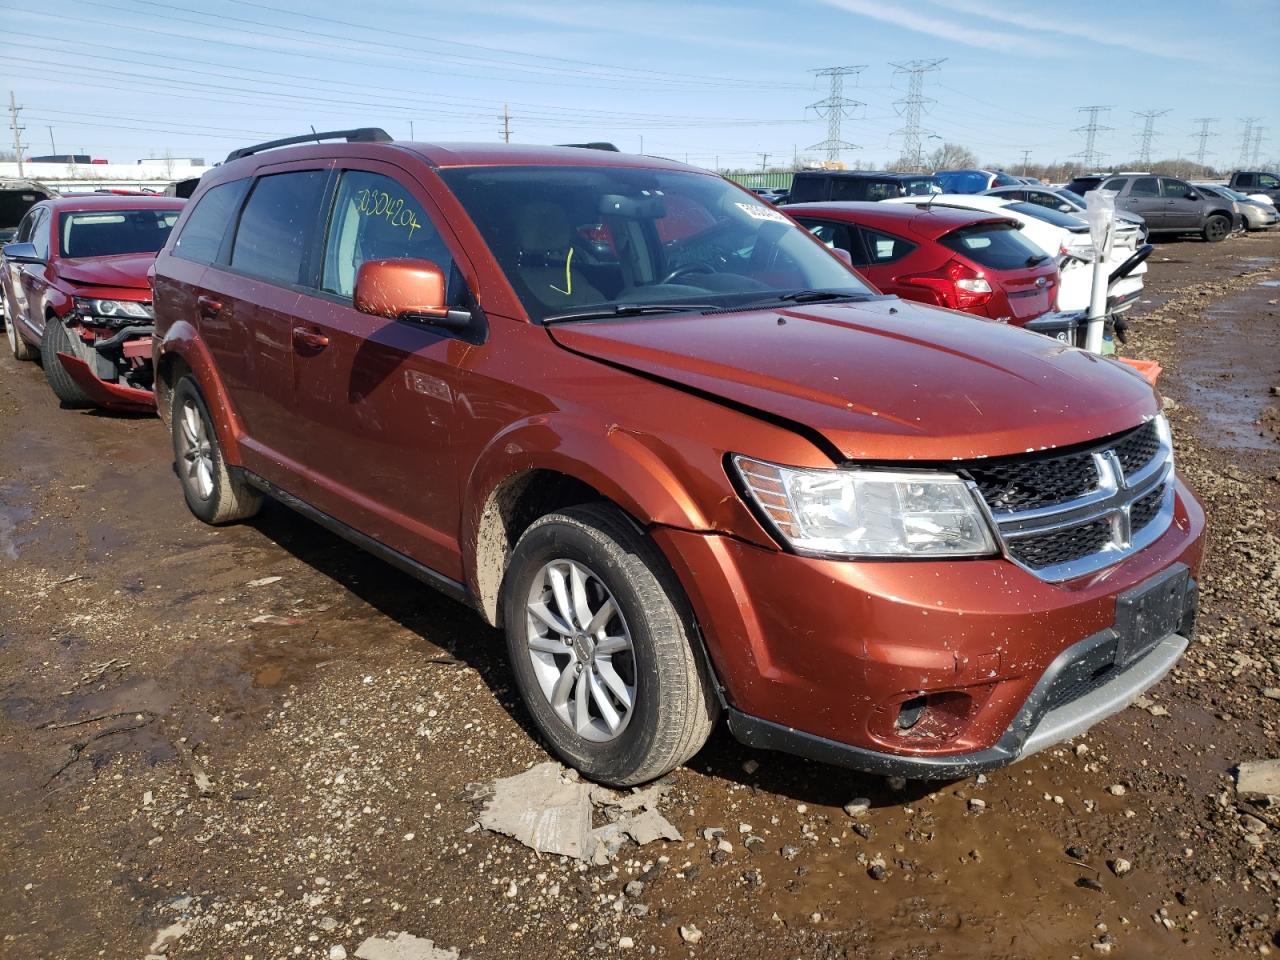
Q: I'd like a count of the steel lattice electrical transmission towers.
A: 7